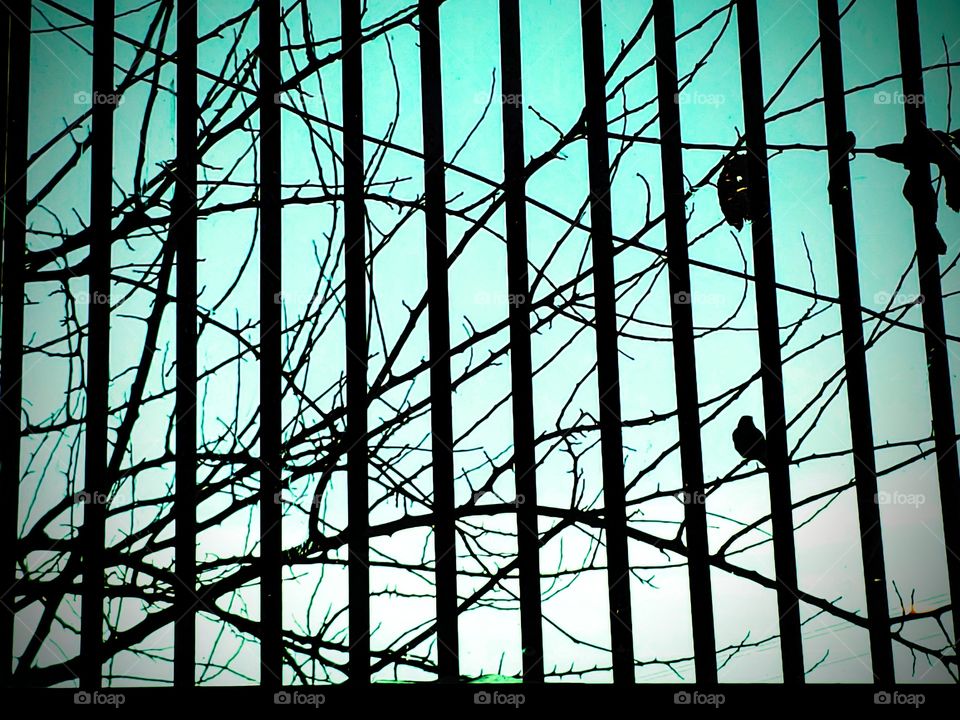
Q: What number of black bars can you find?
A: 12